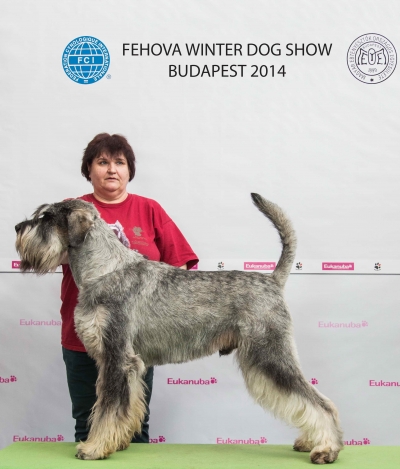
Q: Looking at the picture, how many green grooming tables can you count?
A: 1